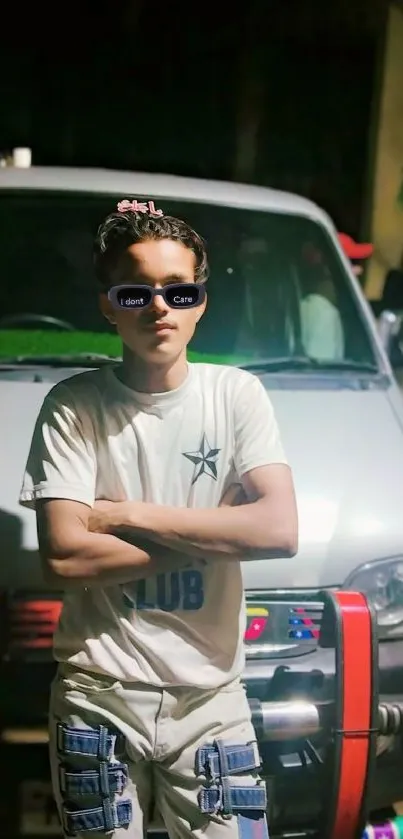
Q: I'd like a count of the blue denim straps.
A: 5